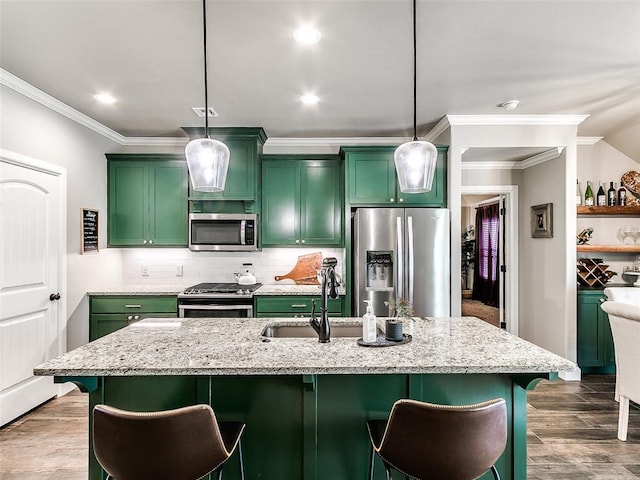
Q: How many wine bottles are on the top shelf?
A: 5